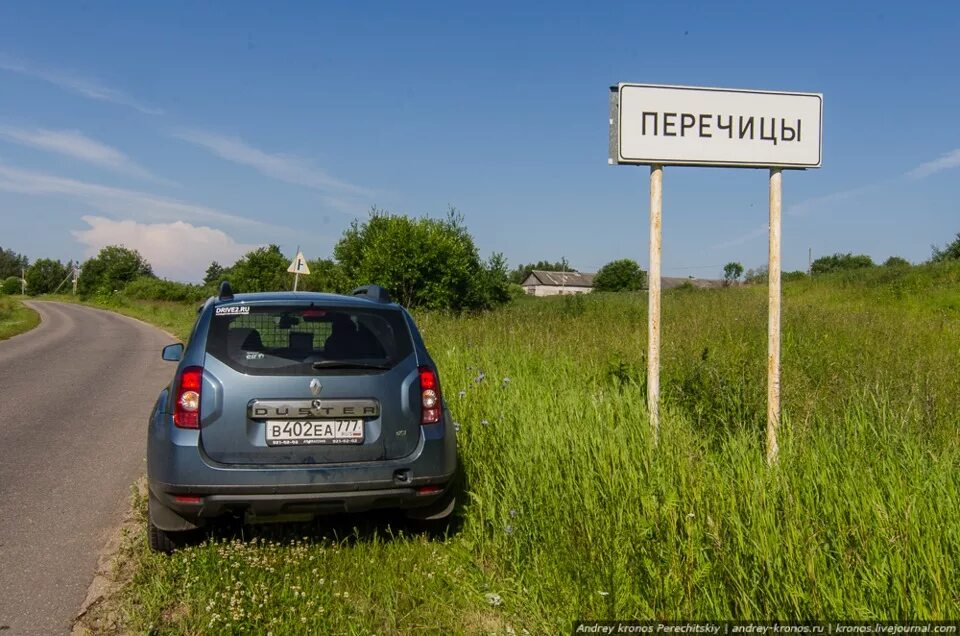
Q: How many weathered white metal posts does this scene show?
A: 2